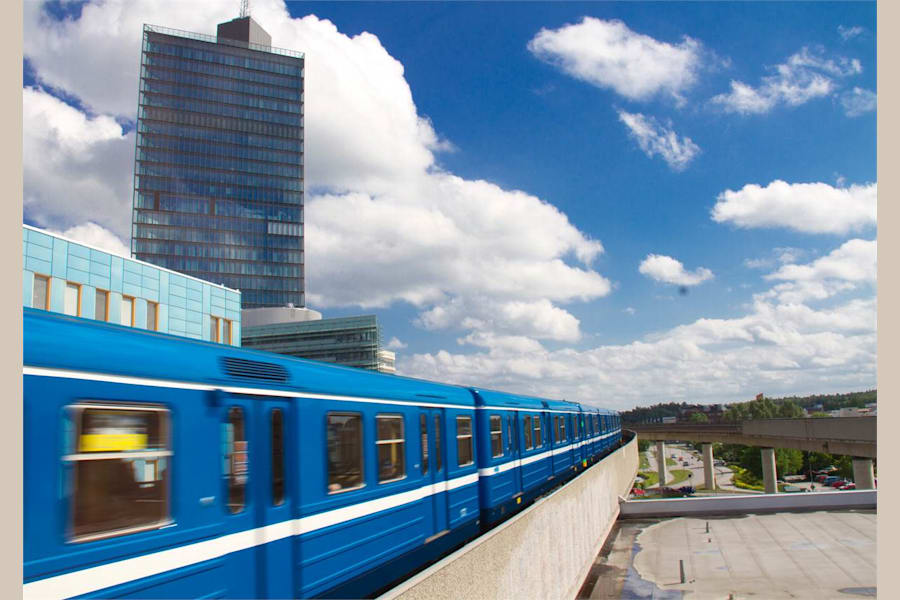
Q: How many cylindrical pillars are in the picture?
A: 4